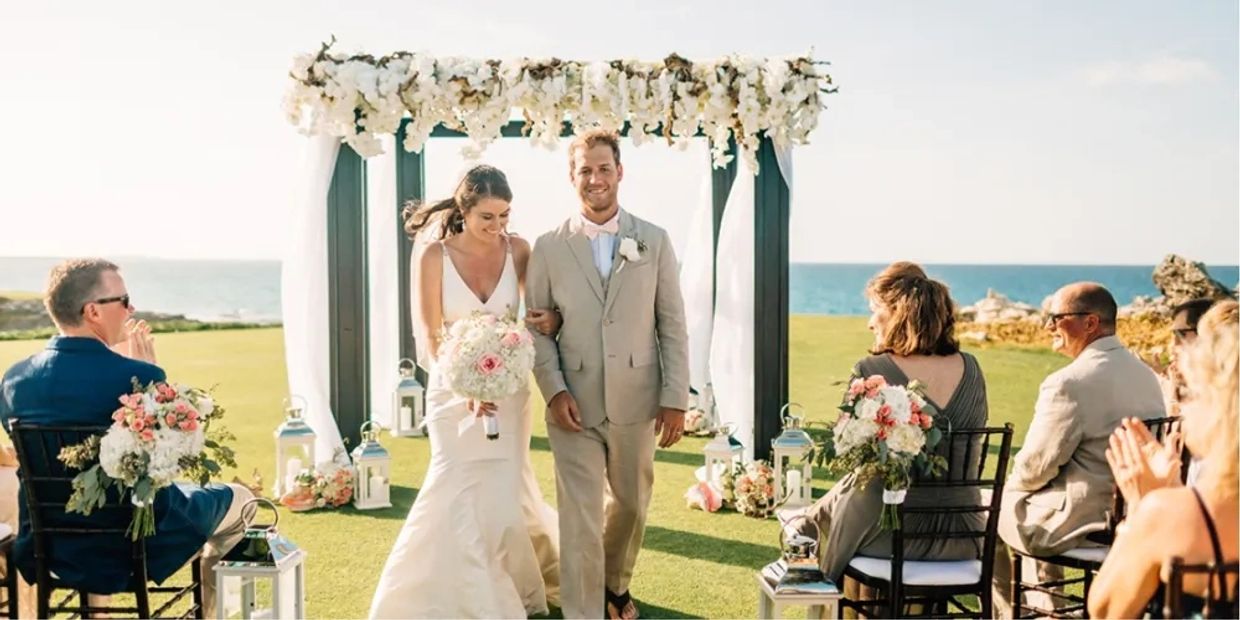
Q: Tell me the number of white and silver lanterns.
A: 7